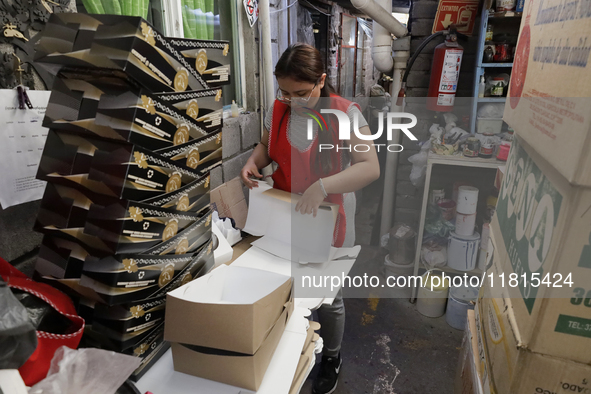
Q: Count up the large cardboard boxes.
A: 3